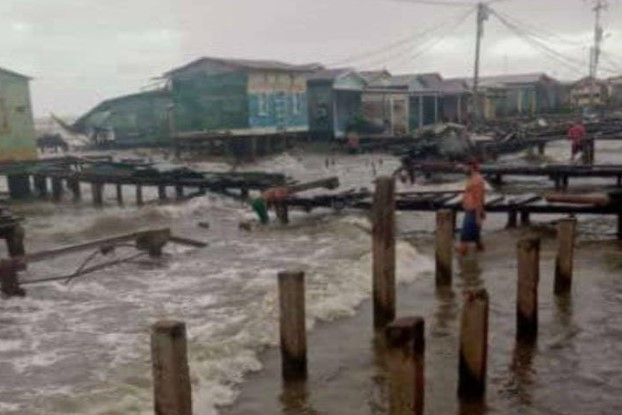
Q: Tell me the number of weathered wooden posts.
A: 8